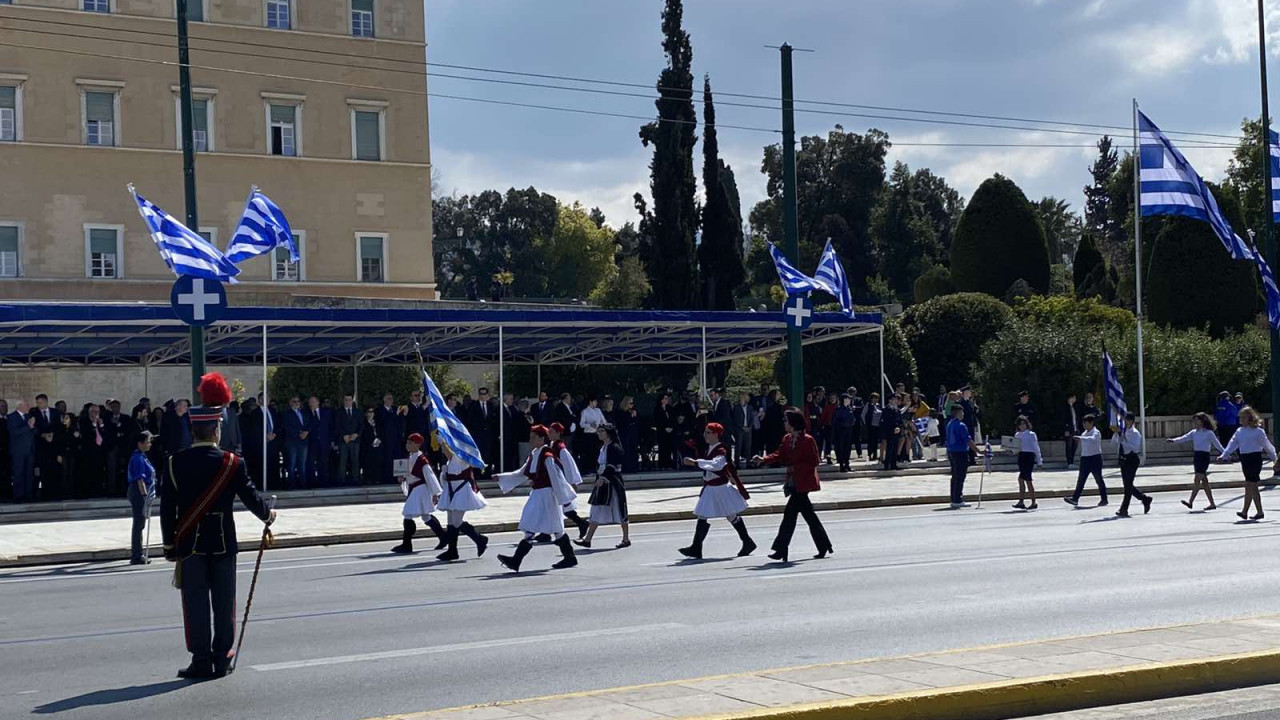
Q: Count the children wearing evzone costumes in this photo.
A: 5